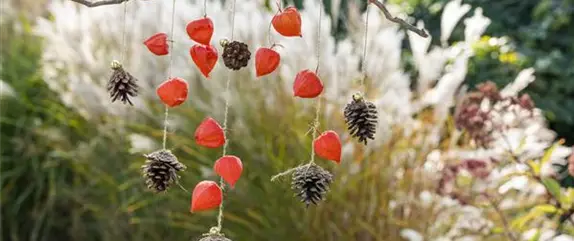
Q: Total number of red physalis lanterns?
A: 11